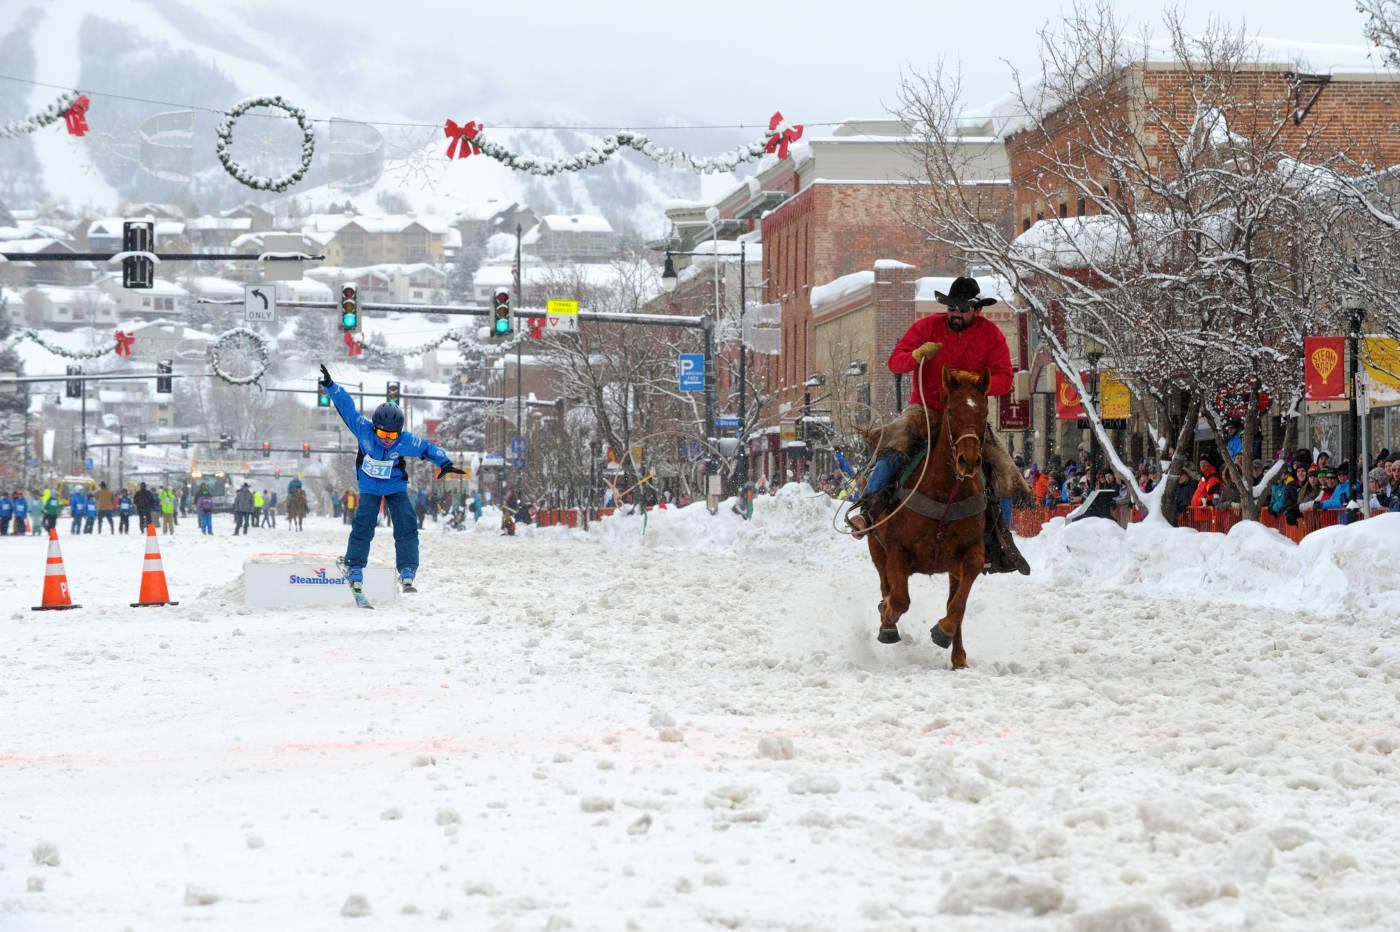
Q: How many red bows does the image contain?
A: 6